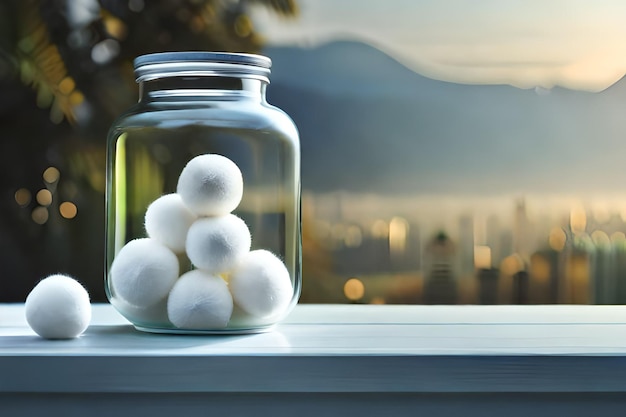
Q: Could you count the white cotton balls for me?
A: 7